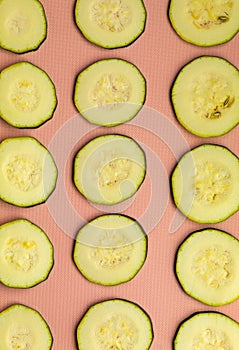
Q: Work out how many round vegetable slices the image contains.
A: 15